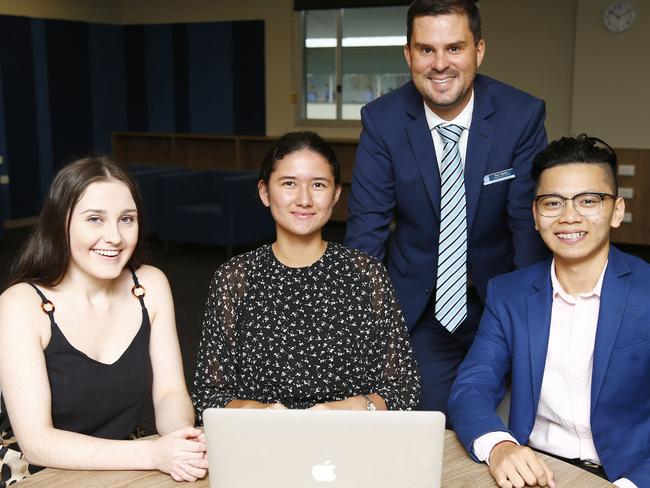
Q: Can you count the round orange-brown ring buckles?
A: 2